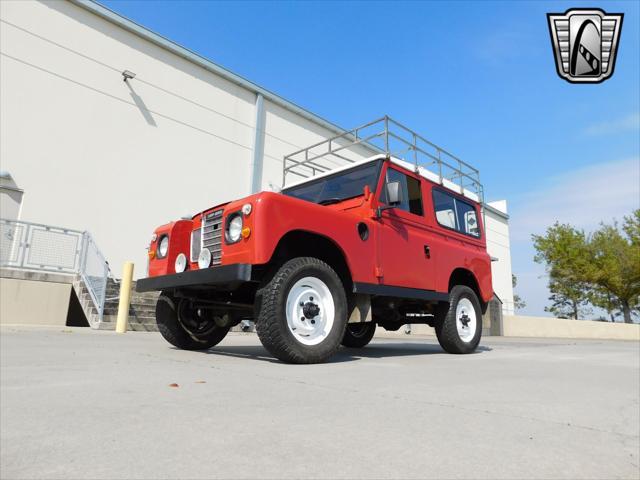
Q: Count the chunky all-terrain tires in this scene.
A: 4